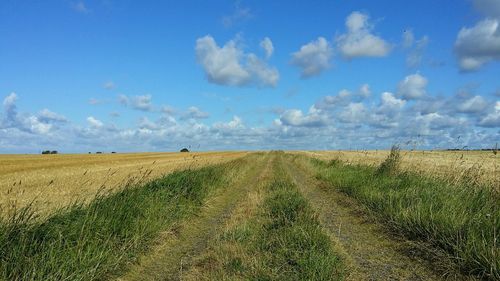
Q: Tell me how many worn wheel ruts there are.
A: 2